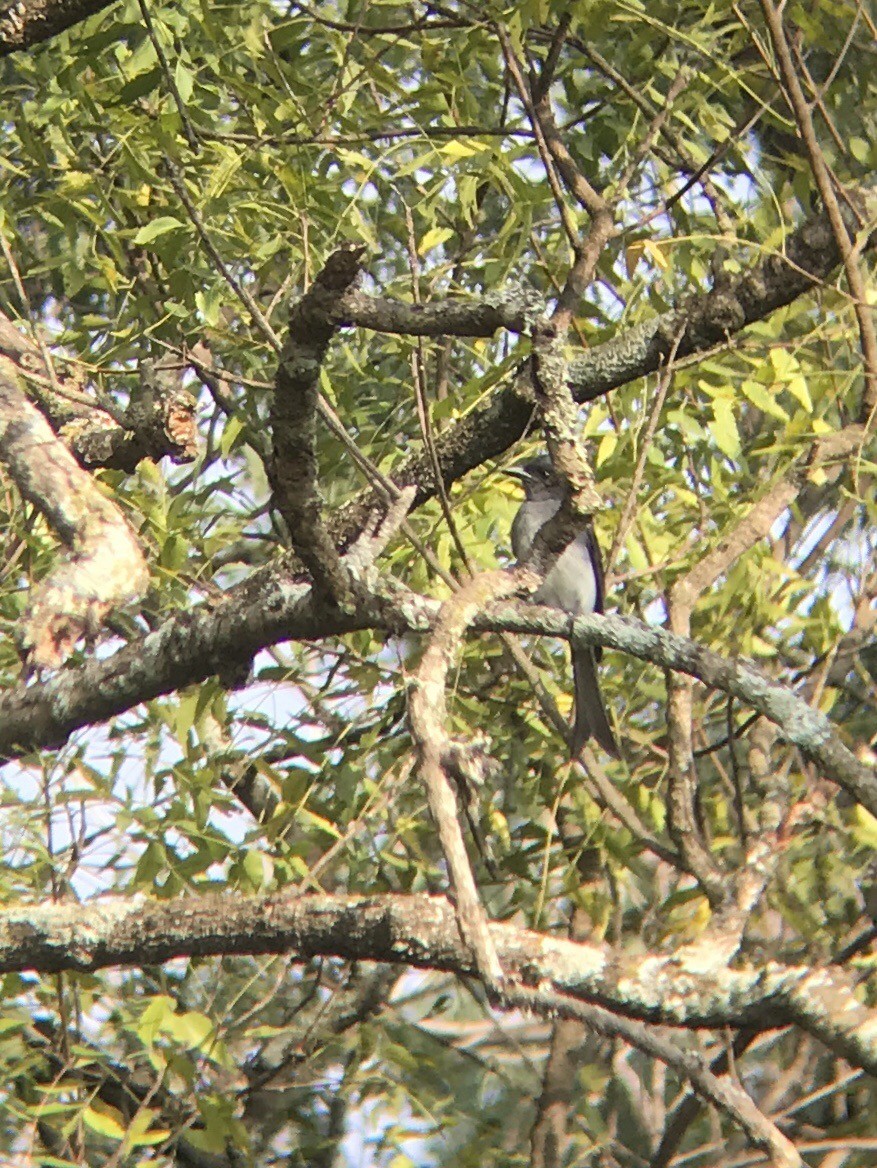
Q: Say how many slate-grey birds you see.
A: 1